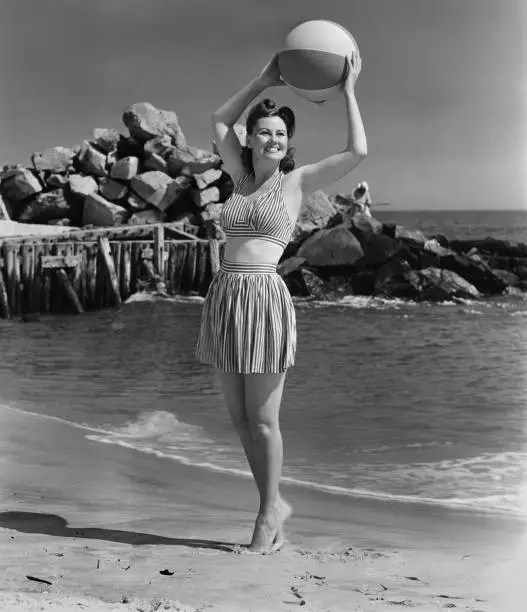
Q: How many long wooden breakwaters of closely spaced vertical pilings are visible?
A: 1